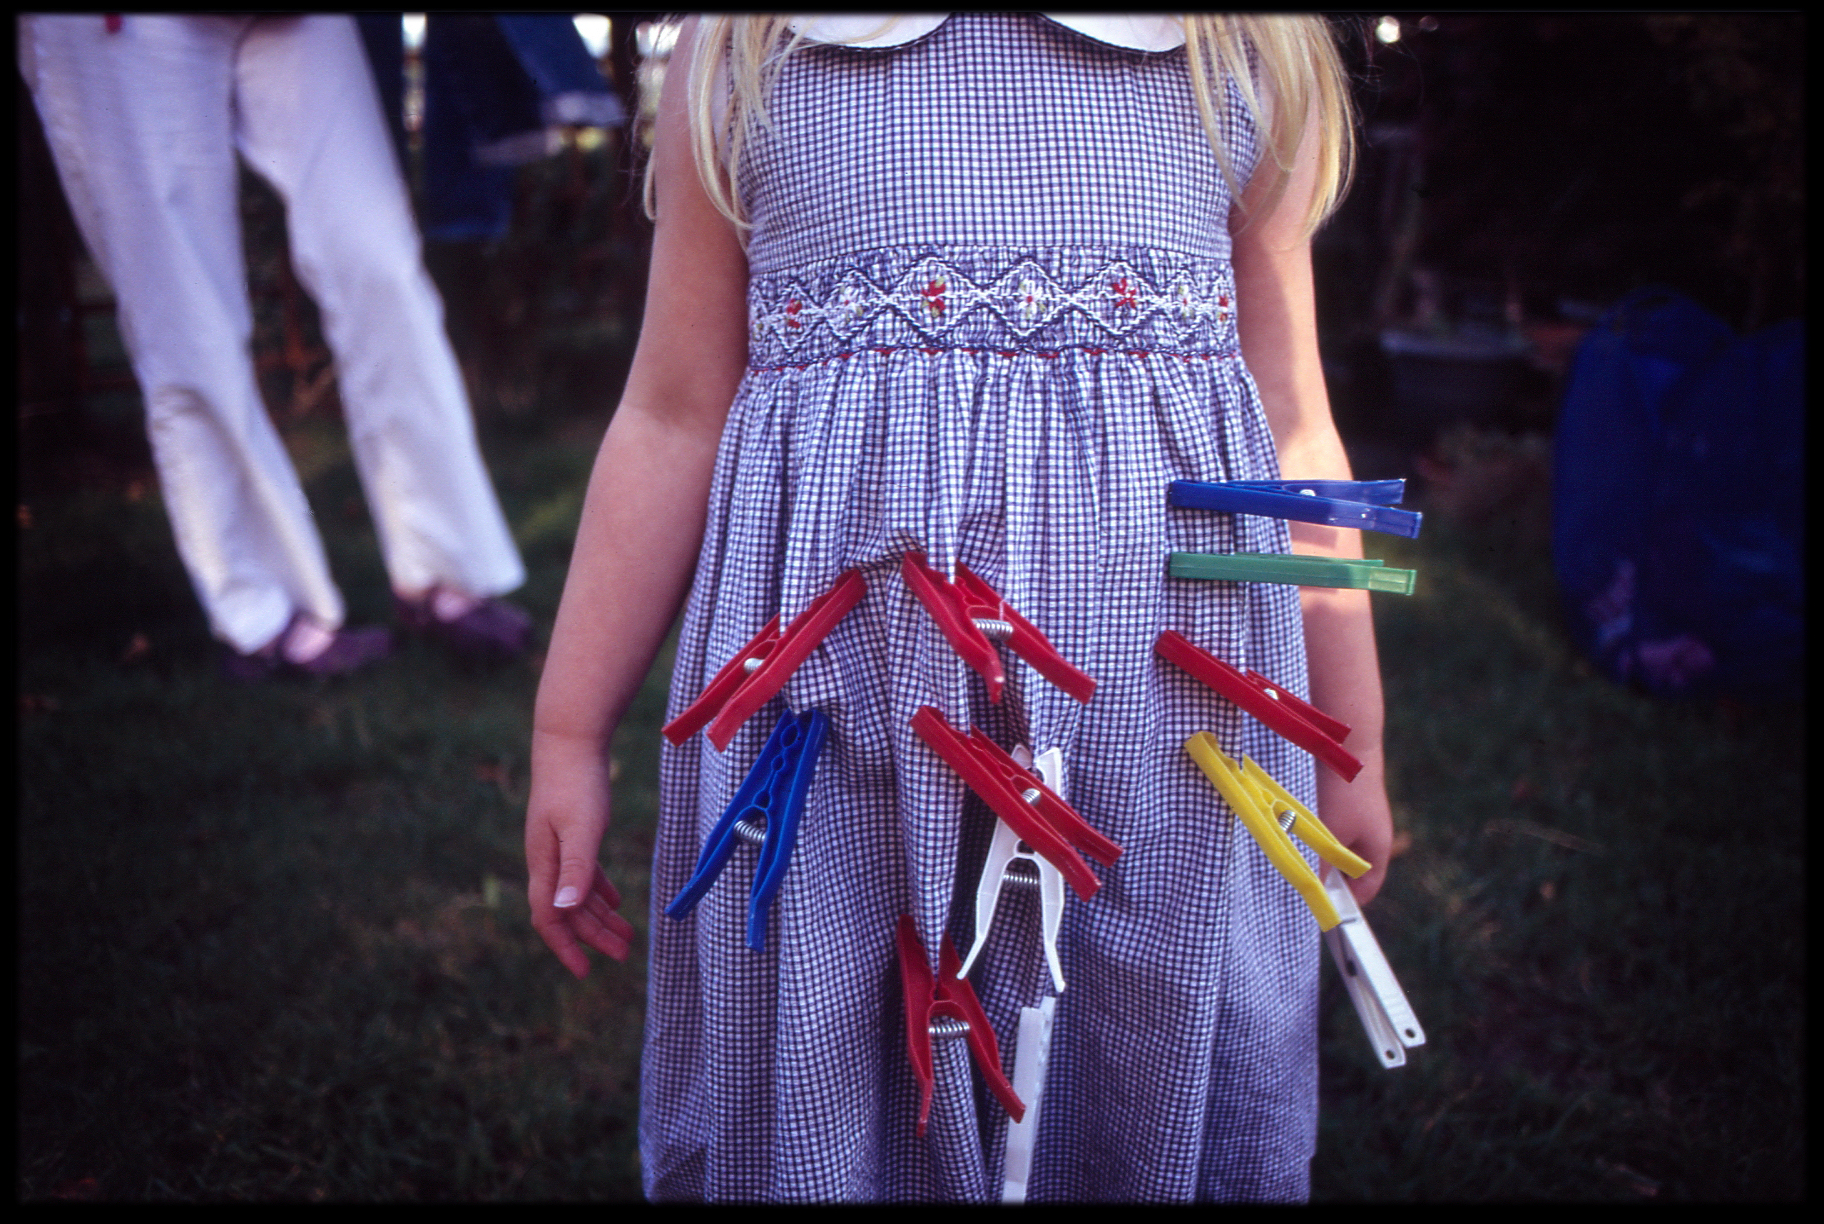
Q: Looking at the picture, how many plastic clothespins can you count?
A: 12